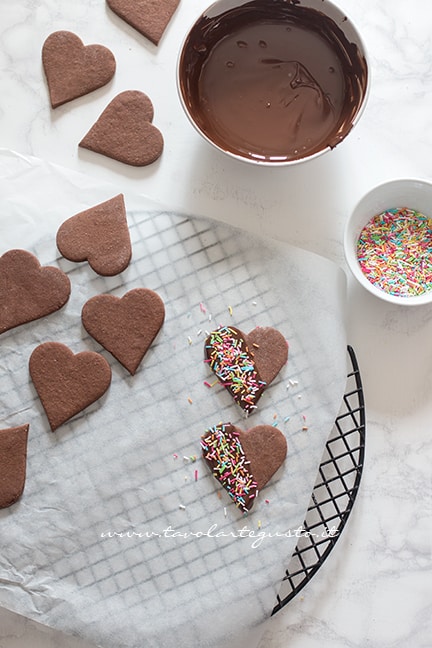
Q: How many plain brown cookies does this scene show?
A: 8